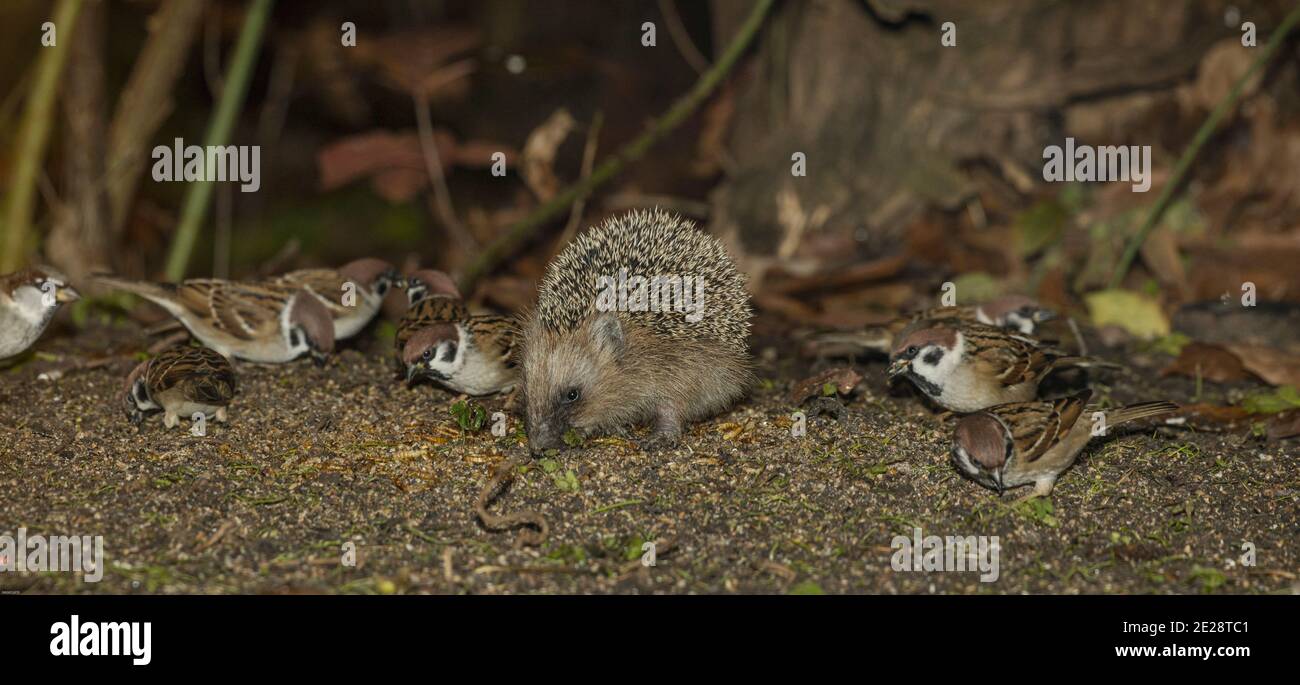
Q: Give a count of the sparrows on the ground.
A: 9